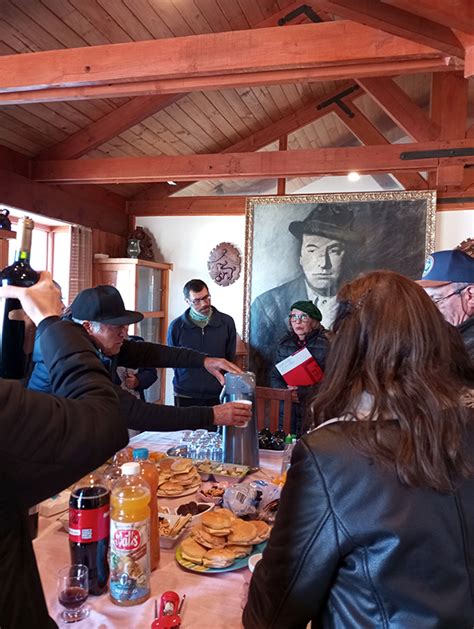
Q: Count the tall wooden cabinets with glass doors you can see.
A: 1